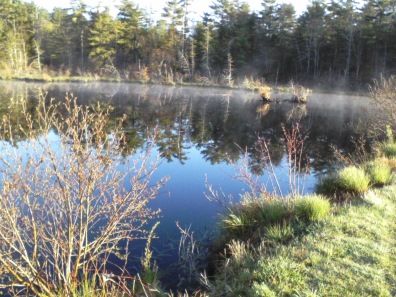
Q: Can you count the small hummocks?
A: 2